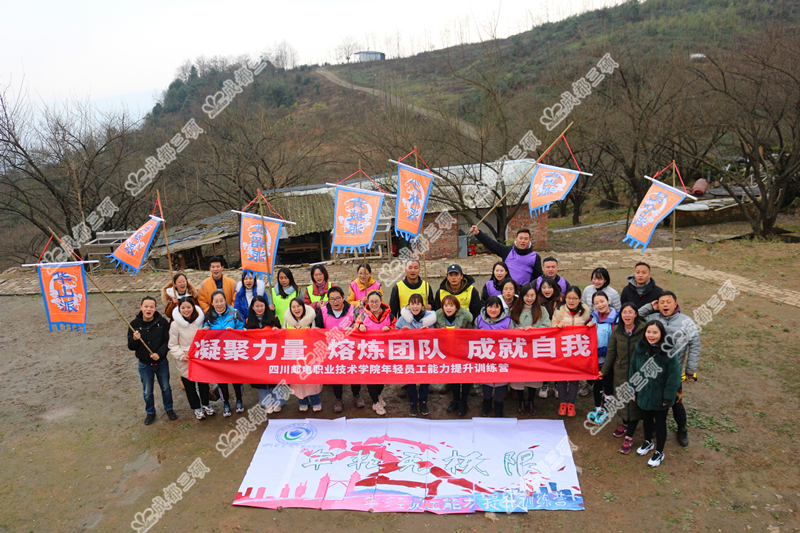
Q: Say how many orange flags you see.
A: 7